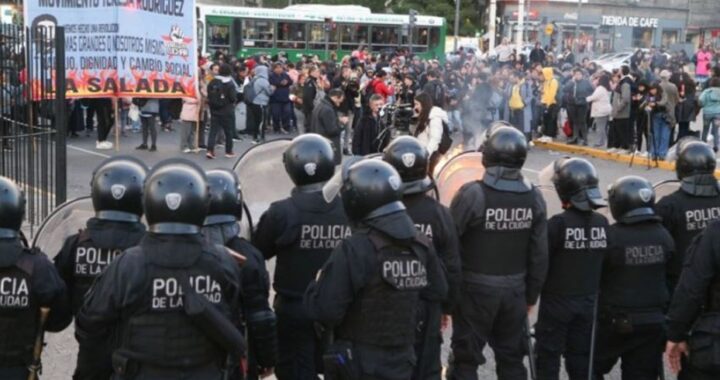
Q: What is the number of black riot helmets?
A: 11